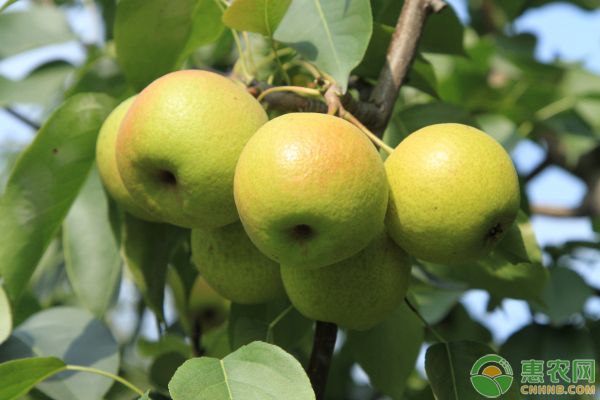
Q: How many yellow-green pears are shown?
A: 6